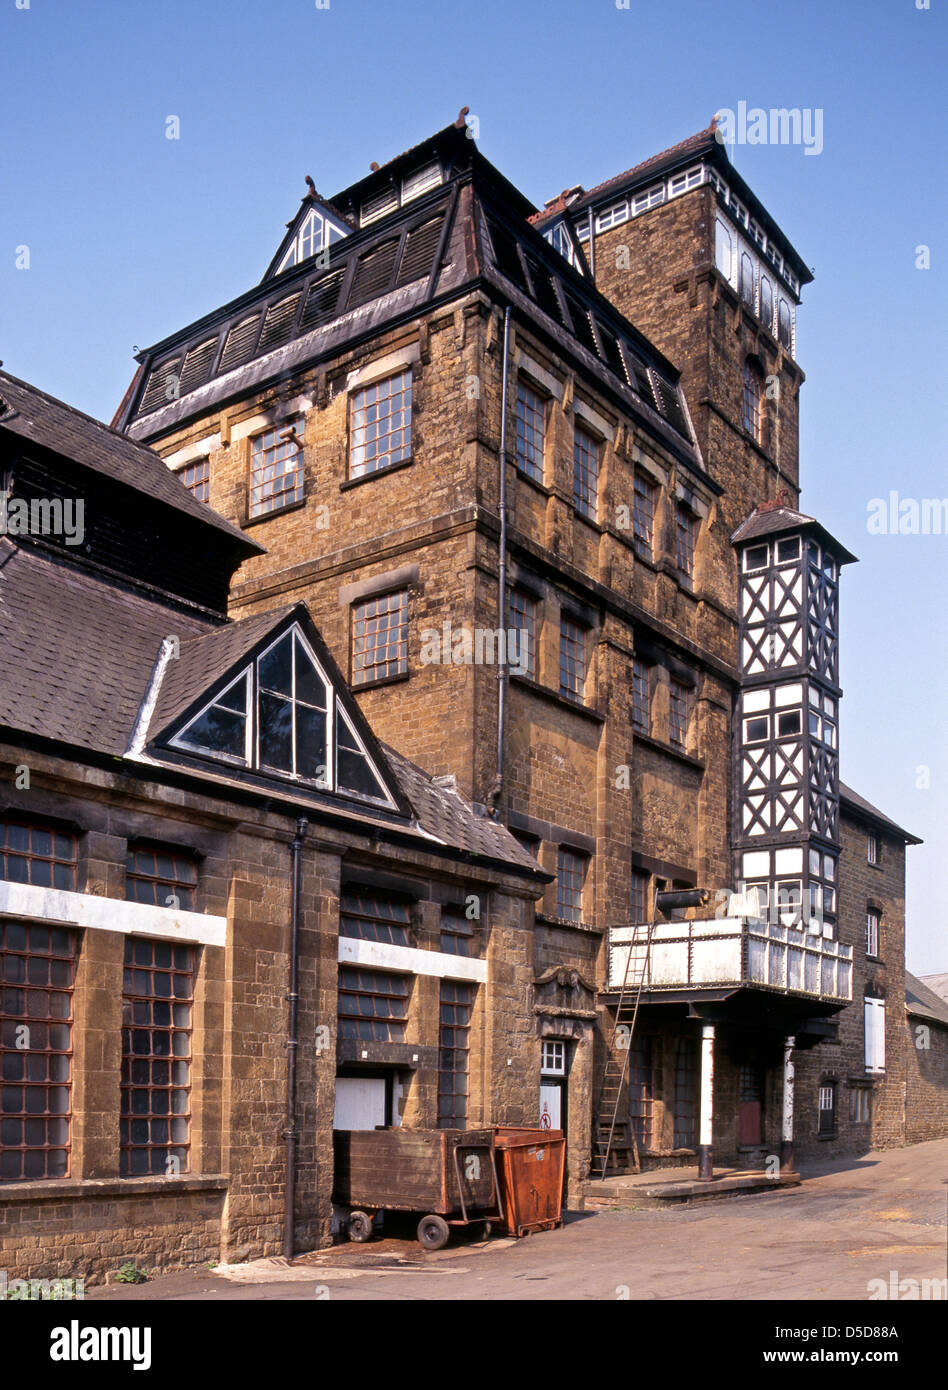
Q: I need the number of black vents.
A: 13